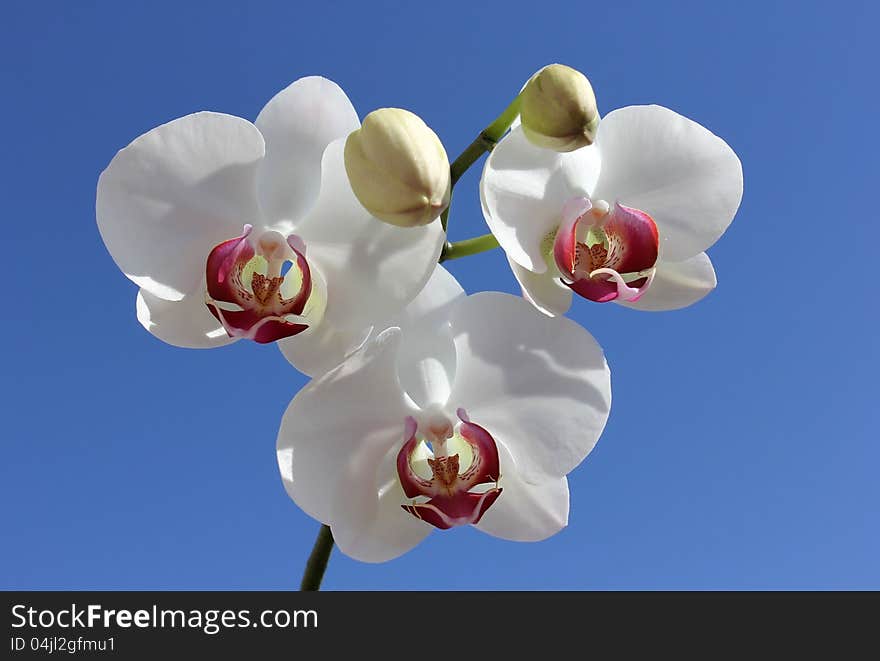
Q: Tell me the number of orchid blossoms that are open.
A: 3